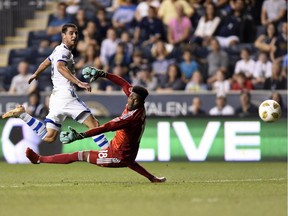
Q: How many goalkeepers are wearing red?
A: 1